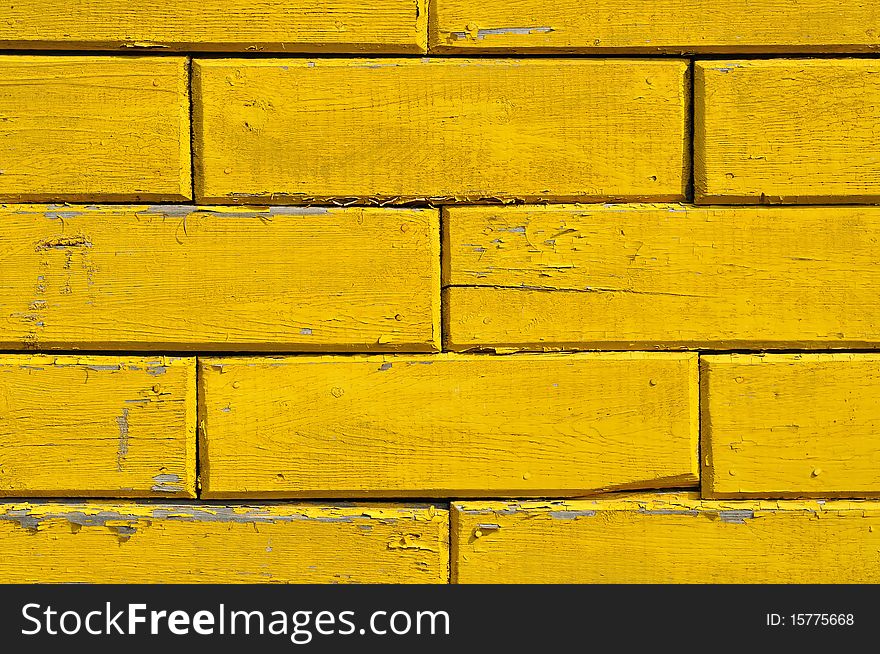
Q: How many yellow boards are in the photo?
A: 12